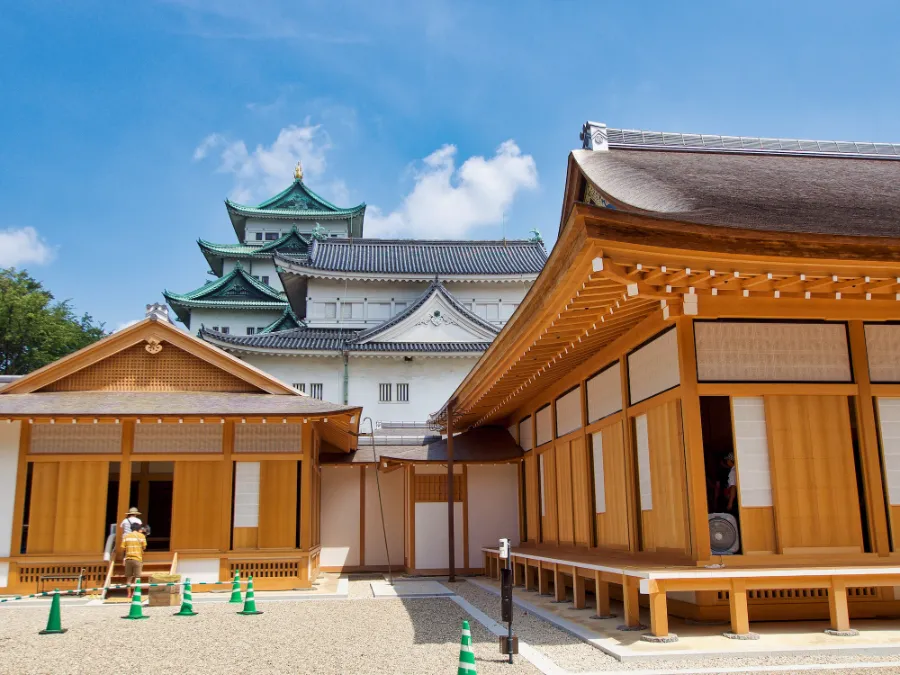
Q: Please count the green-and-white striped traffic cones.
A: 5